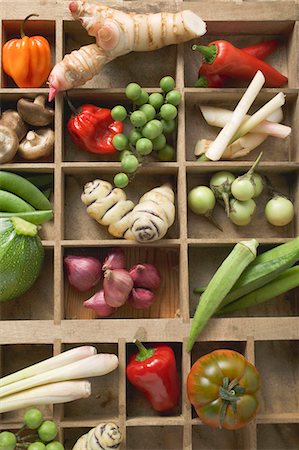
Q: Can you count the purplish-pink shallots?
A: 6